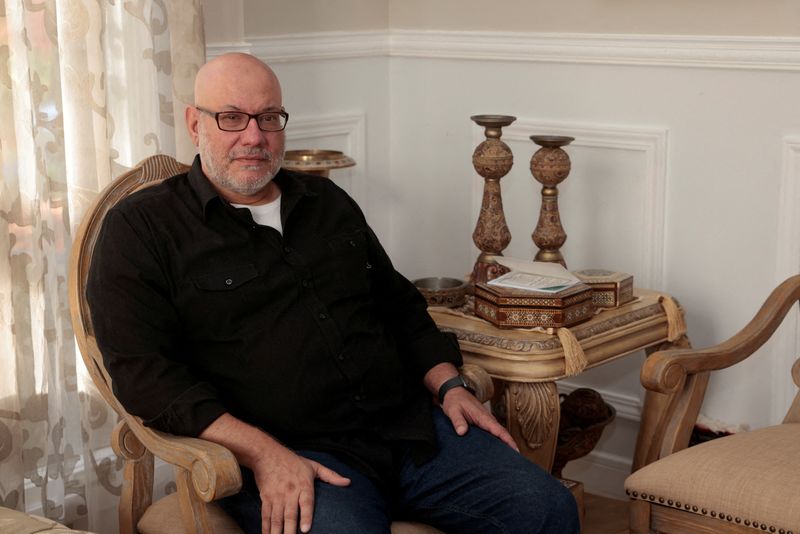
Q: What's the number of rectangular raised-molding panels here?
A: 3